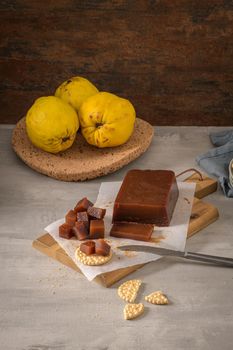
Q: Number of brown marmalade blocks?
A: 11